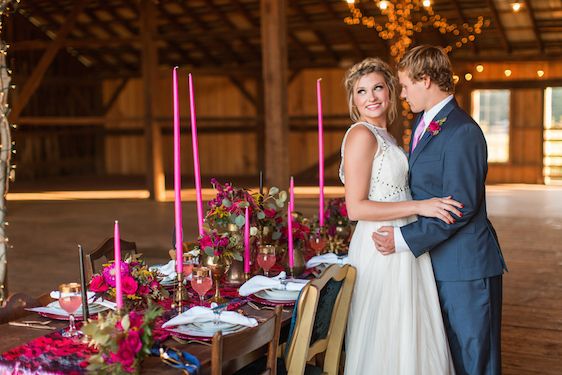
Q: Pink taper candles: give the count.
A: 7